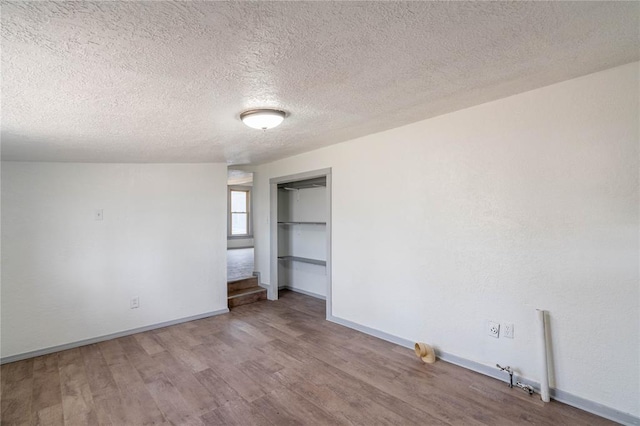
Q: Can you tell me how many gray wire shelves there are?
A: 3